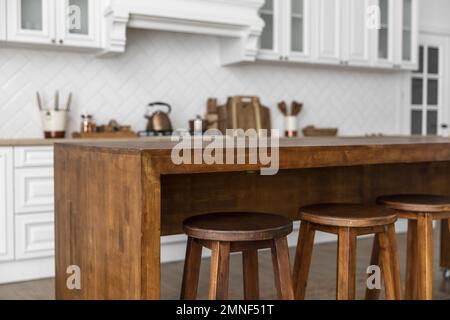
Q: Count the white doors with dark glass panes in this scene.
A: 1